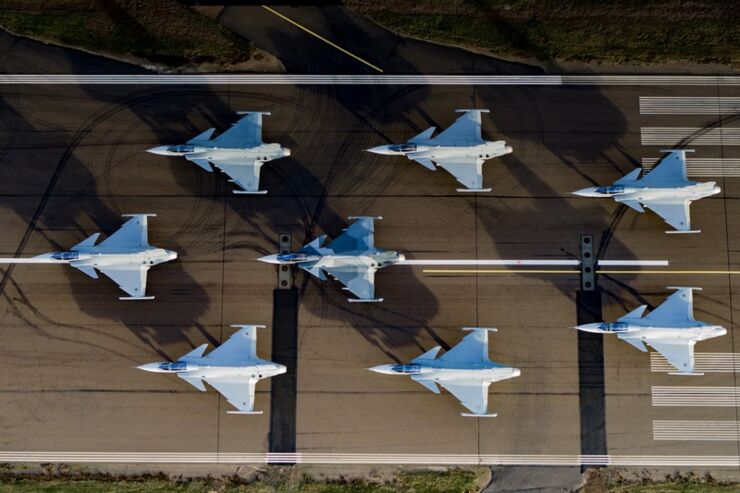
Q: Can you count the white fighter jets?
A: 7